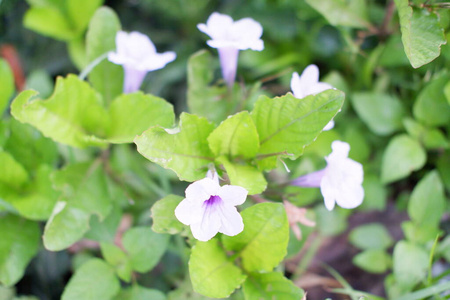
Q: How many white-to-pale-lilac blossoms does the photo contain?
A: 5